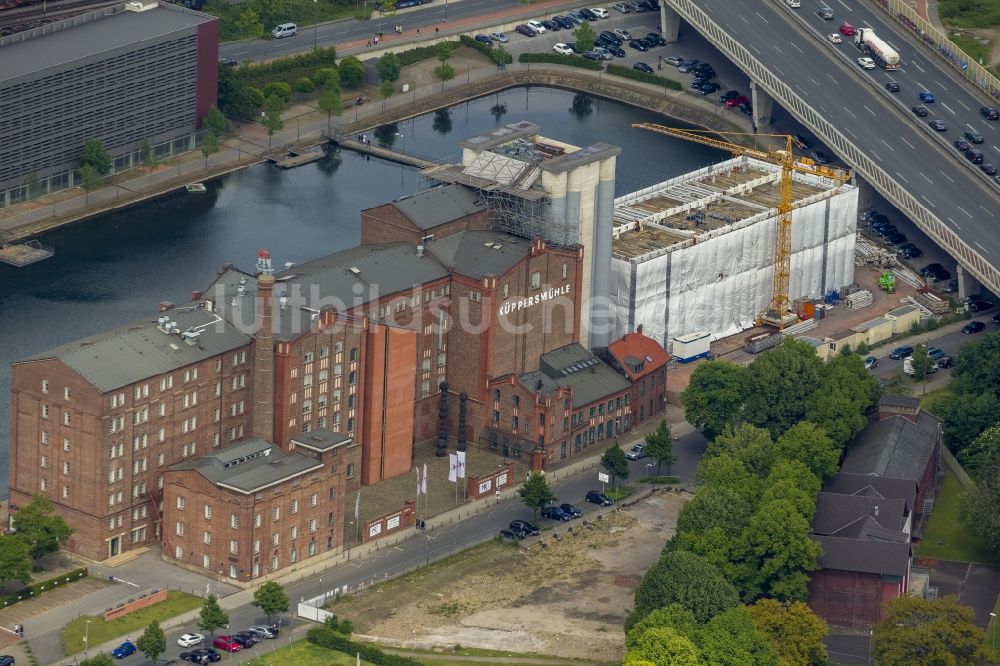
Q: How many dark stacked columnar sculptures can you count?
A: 2